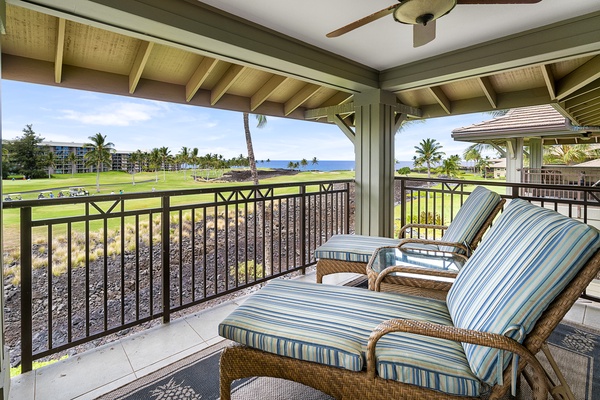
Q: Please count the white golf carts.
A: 4